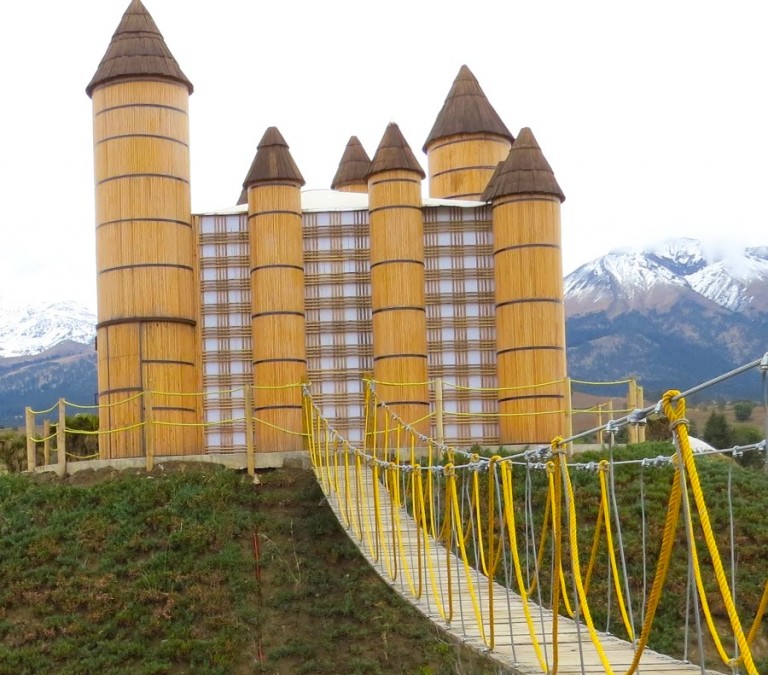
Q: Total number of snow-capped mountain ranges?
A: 2